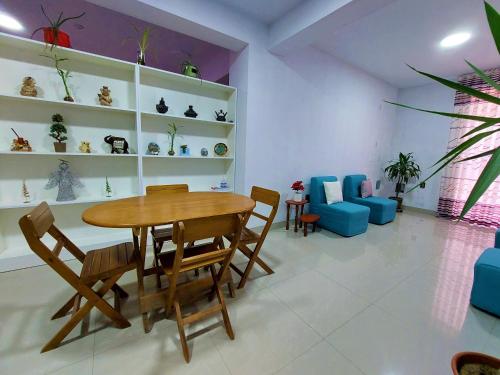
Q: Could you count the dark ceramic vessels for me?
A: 3